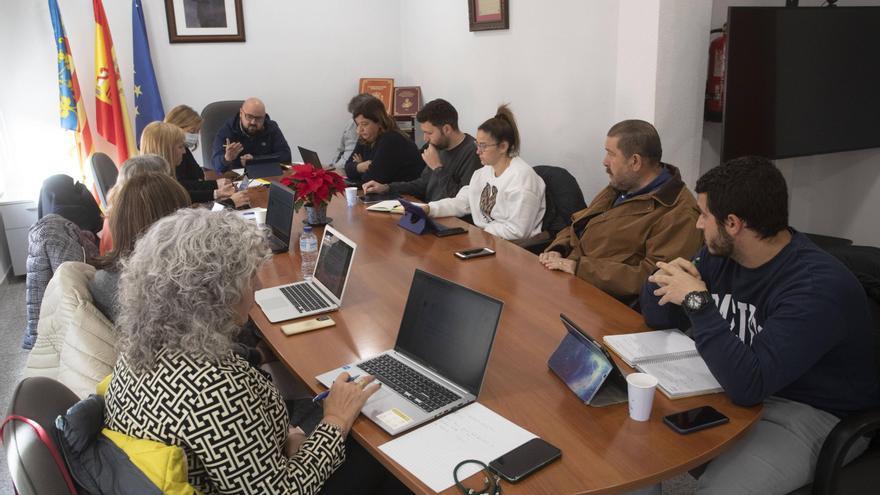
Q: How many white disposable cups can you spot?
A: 3